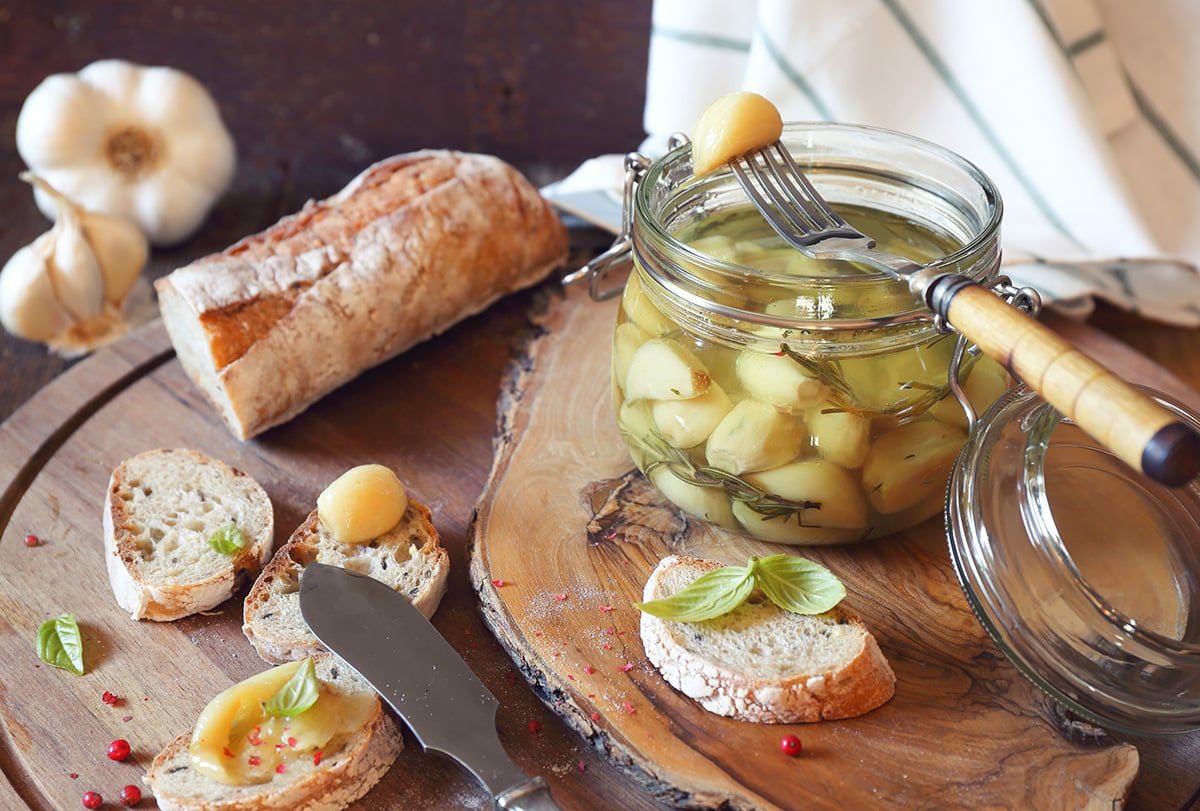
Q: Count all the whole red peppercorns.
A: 5